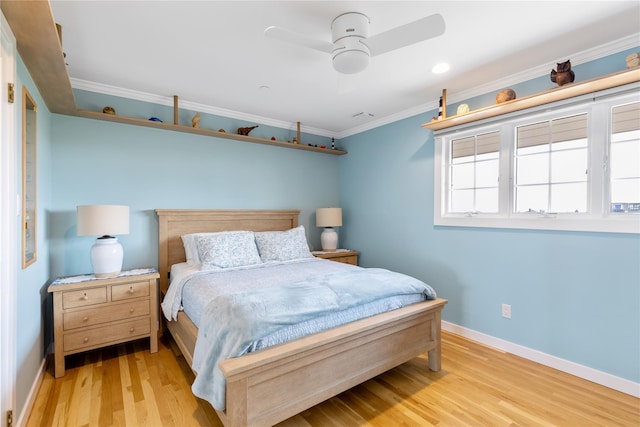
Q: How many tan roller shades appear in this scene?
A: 3